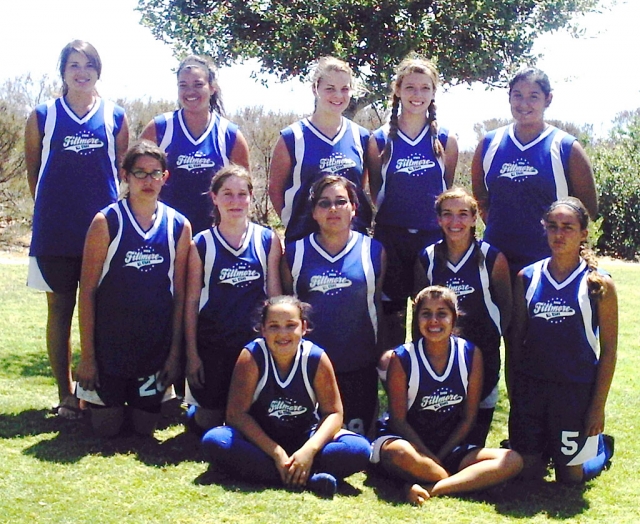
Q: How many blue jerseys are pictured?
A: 12